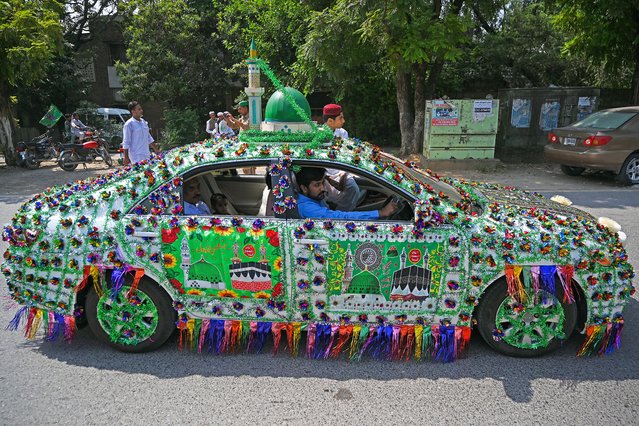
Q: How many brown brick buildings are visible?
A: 1